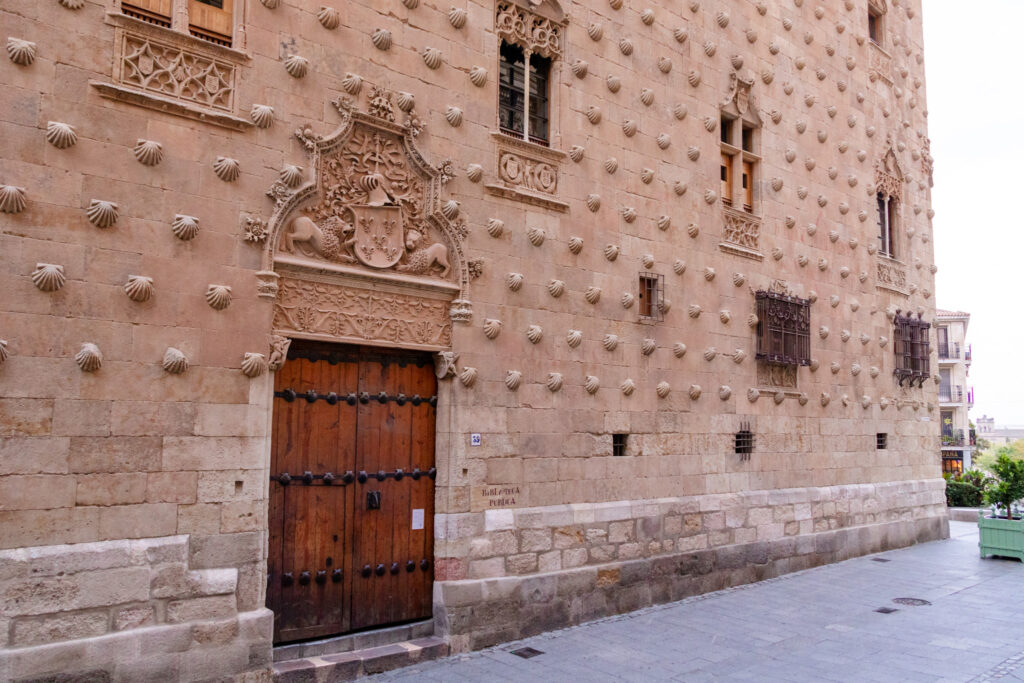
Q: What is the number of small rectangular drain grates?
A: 3